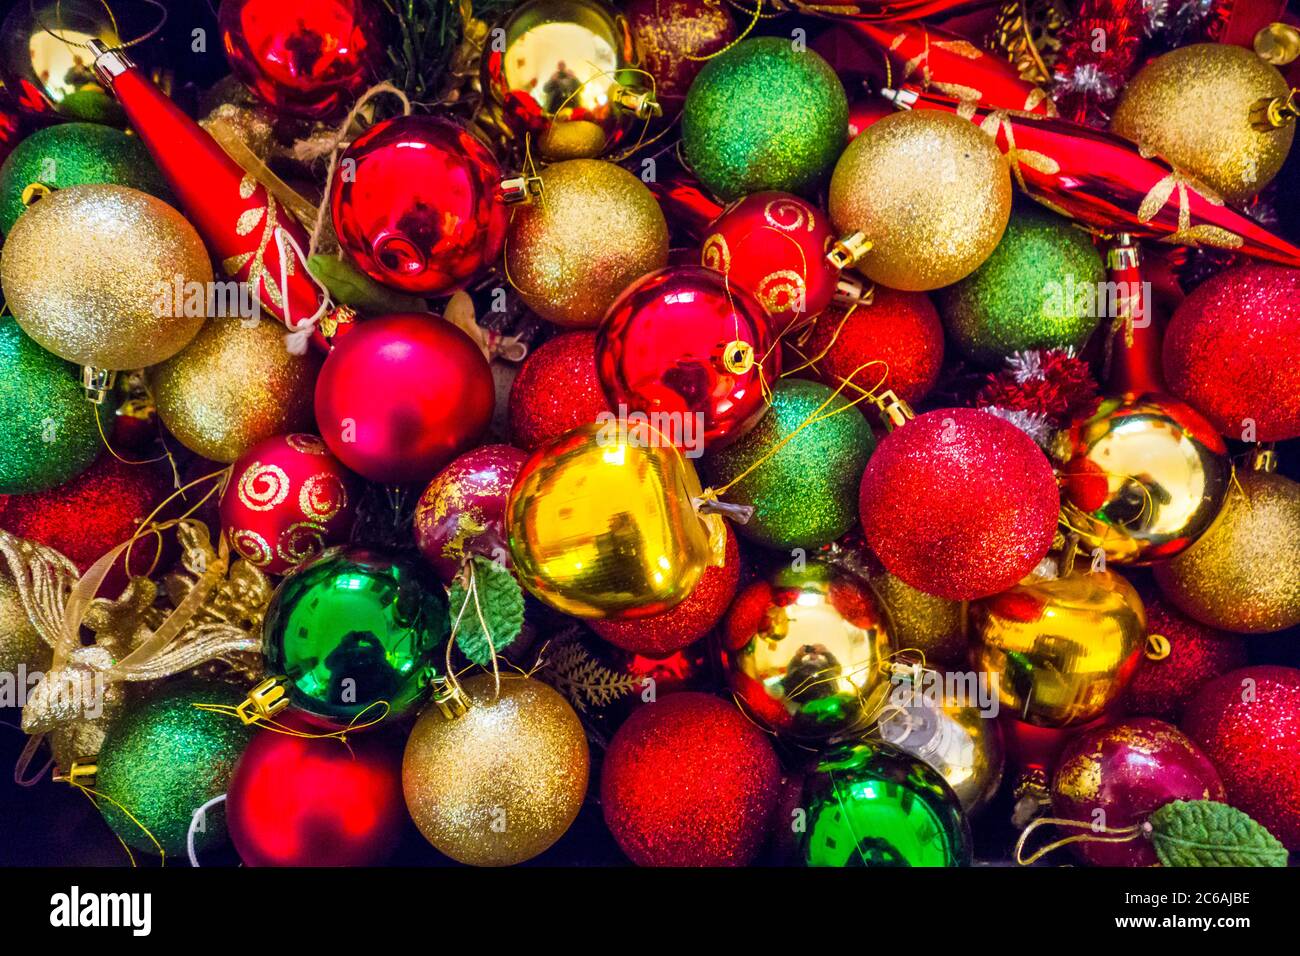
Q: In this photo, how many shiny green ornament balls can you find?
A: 2